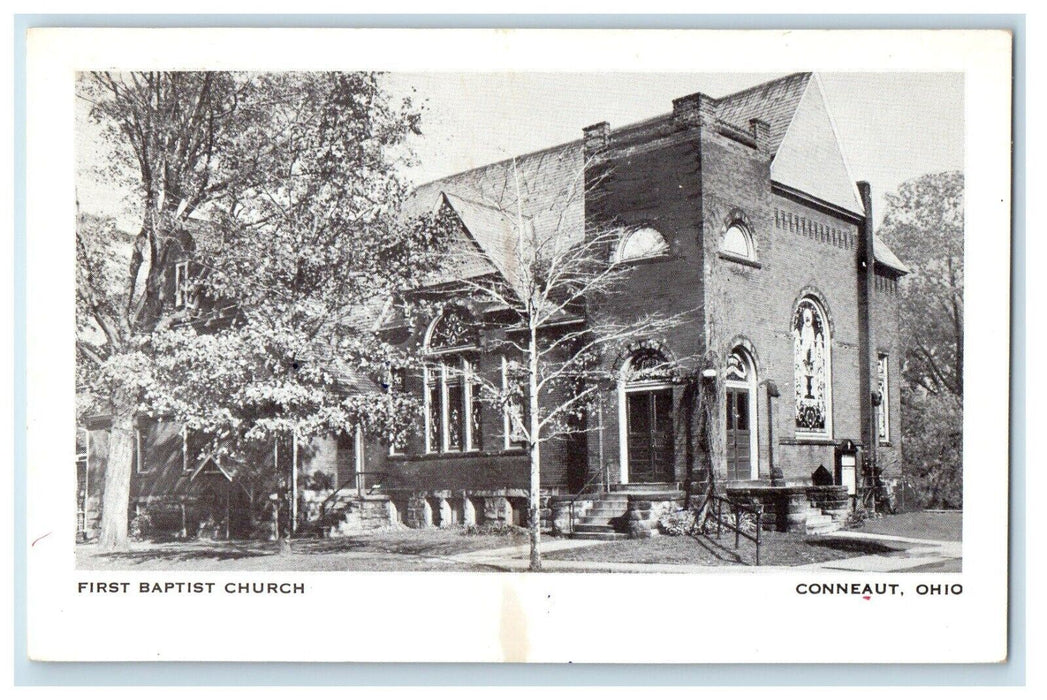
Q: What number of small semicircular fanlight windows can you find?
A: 2